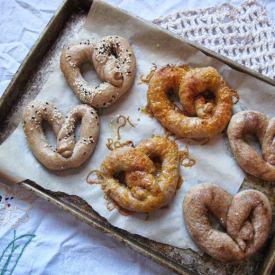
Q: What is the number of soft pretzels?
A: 6